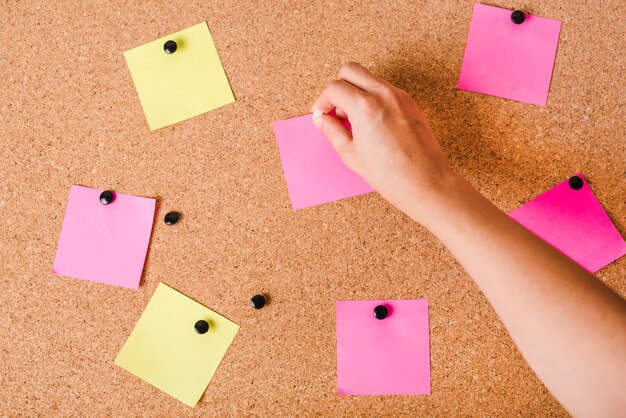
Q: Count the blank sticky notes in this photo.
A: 7